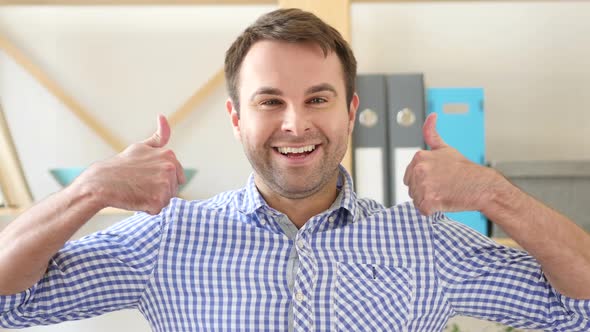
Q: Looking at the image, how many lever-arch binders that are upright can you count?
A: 2